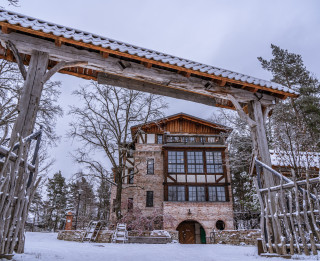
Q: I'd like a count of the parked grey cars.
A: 0